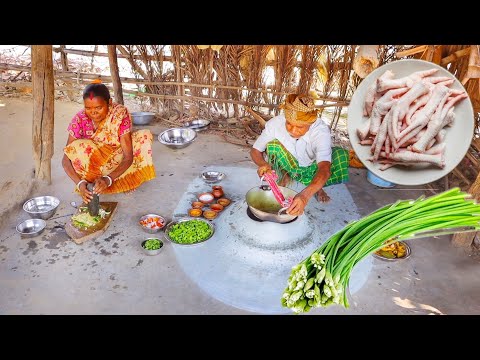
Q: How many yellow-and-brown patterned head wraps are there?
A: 1